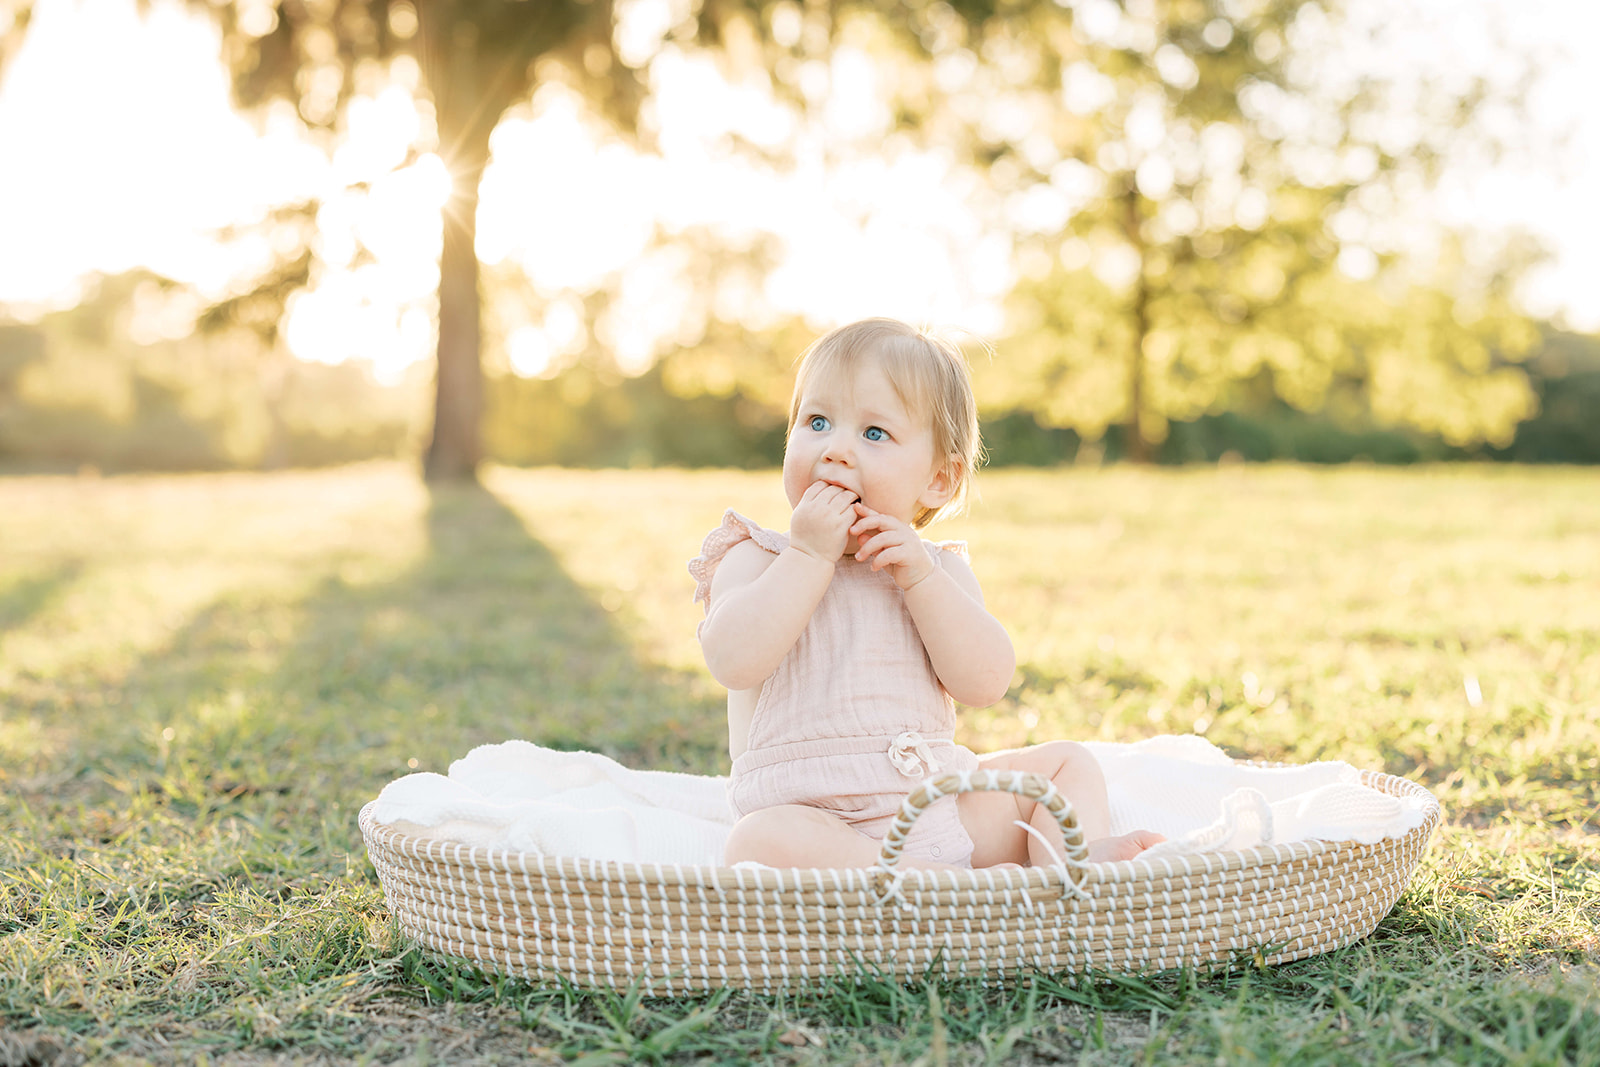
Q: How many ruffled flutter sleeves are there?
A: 2